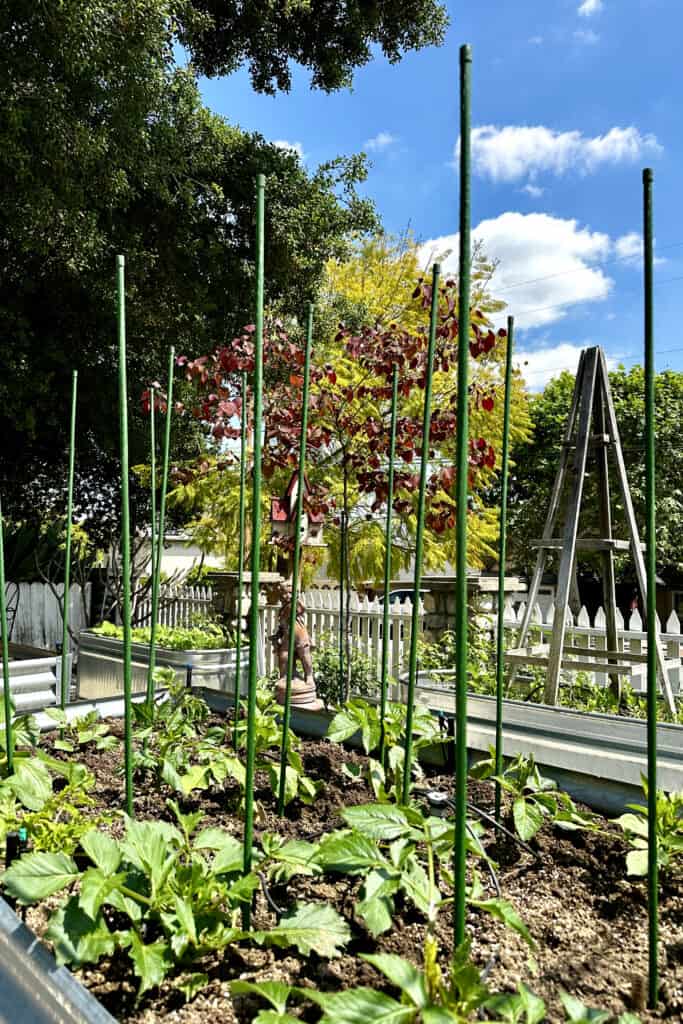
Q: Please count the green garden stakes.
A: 13